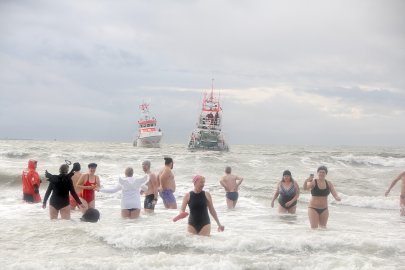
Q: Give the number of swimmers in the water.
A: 12